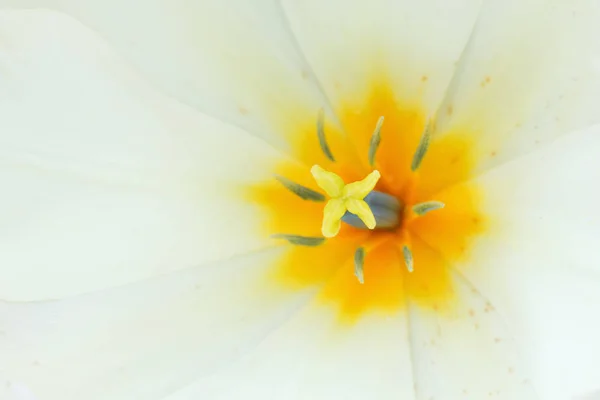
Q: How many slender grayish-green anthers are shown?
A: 8